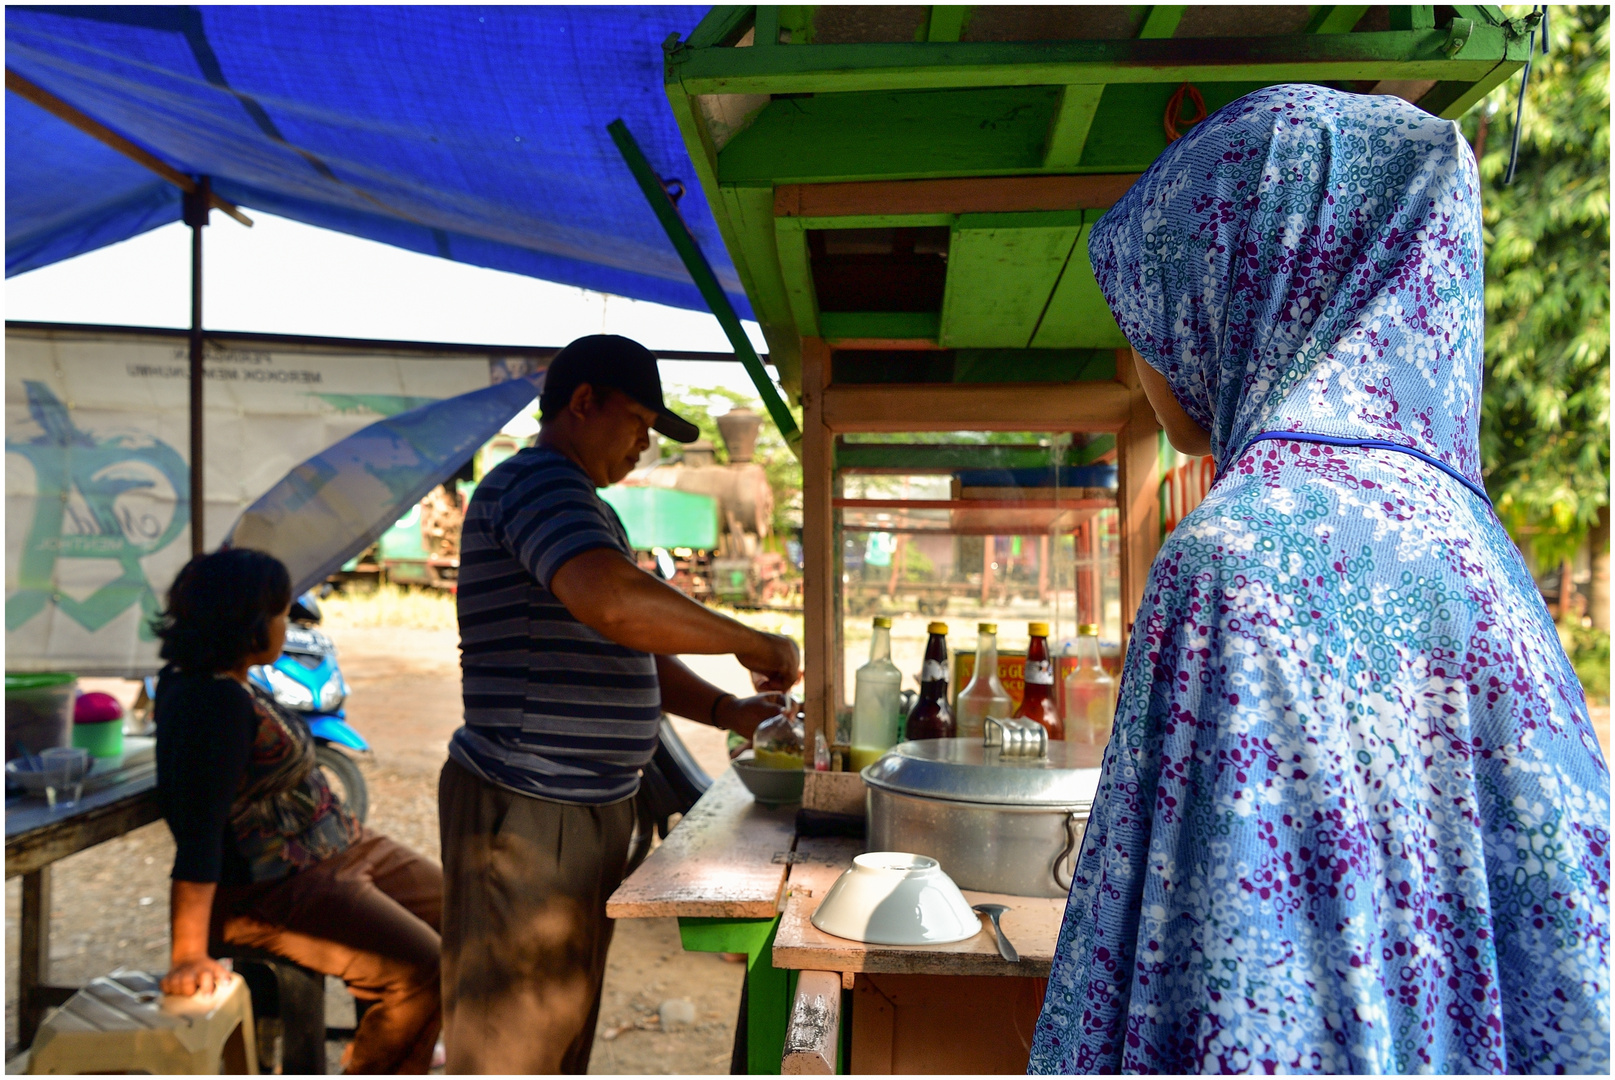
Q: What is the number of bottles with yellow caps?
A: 5